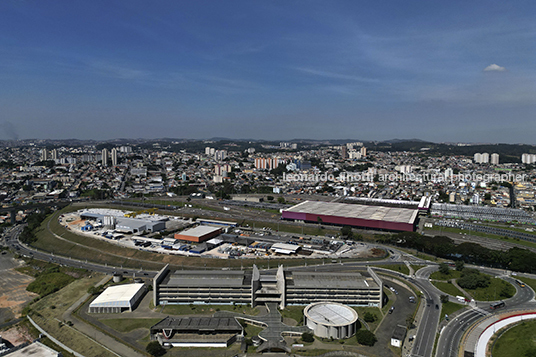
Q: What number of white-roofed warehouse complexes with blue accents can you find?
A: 1